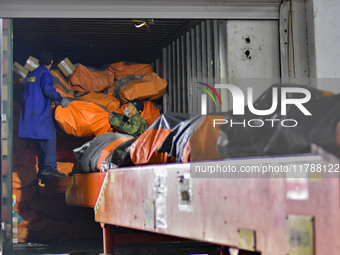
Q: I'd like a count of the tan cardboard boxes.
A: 3